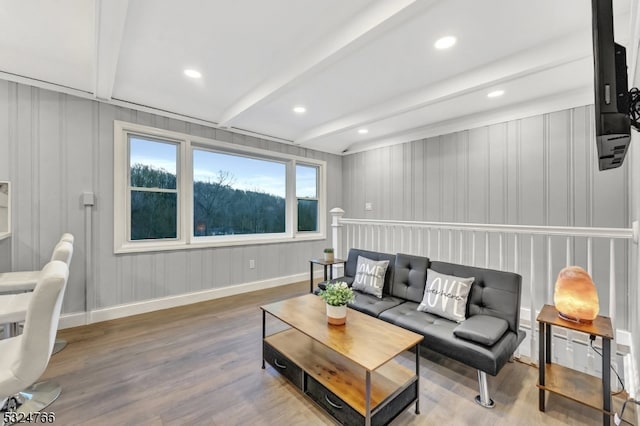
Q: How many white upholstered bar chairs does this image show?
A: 3